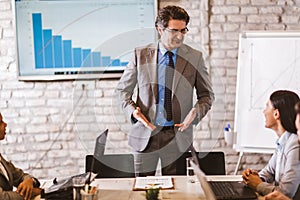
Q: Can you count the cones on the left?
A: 0